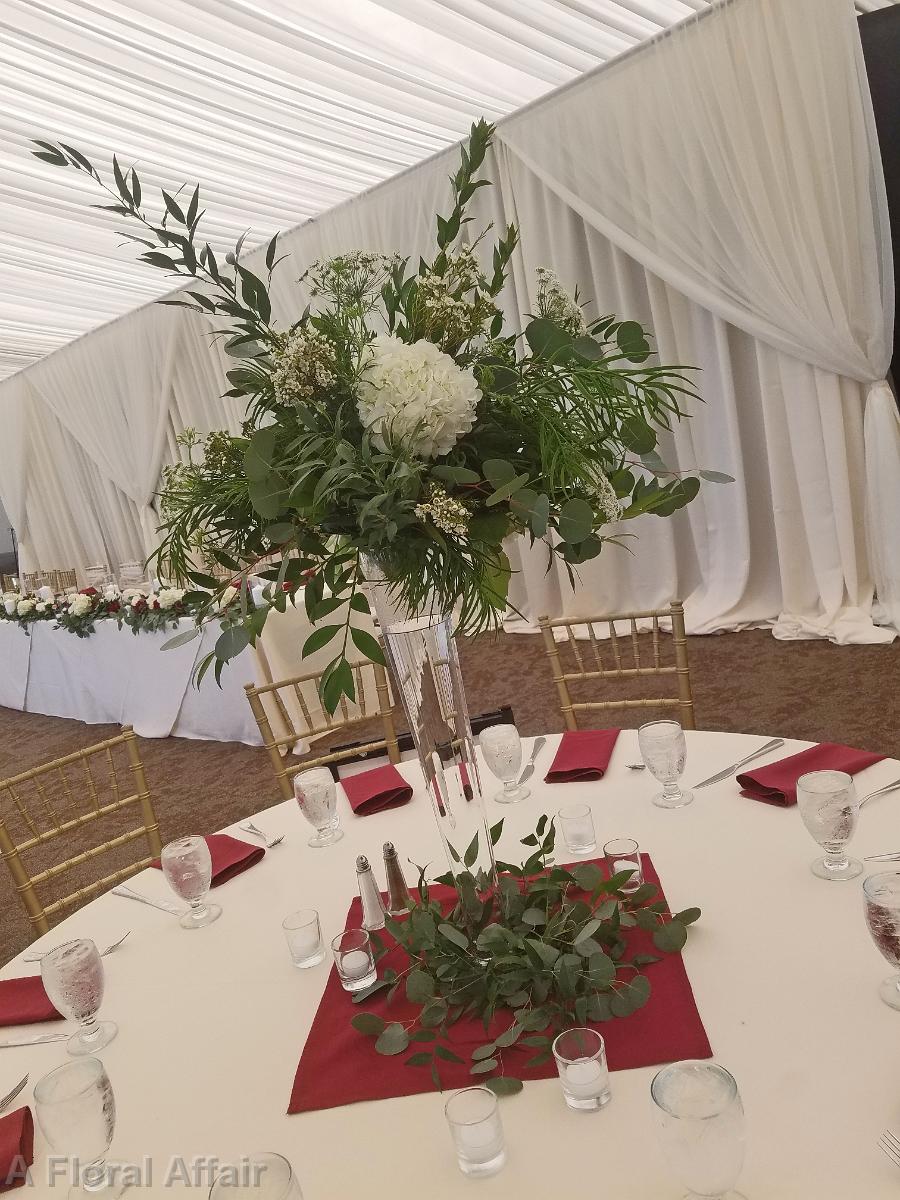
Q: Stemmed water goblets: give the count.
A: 10